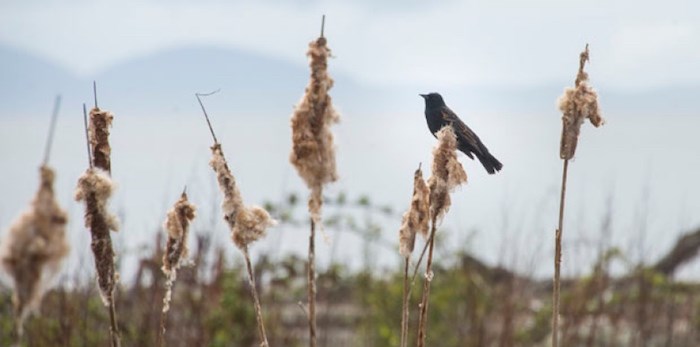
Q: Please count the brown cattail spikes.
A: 9